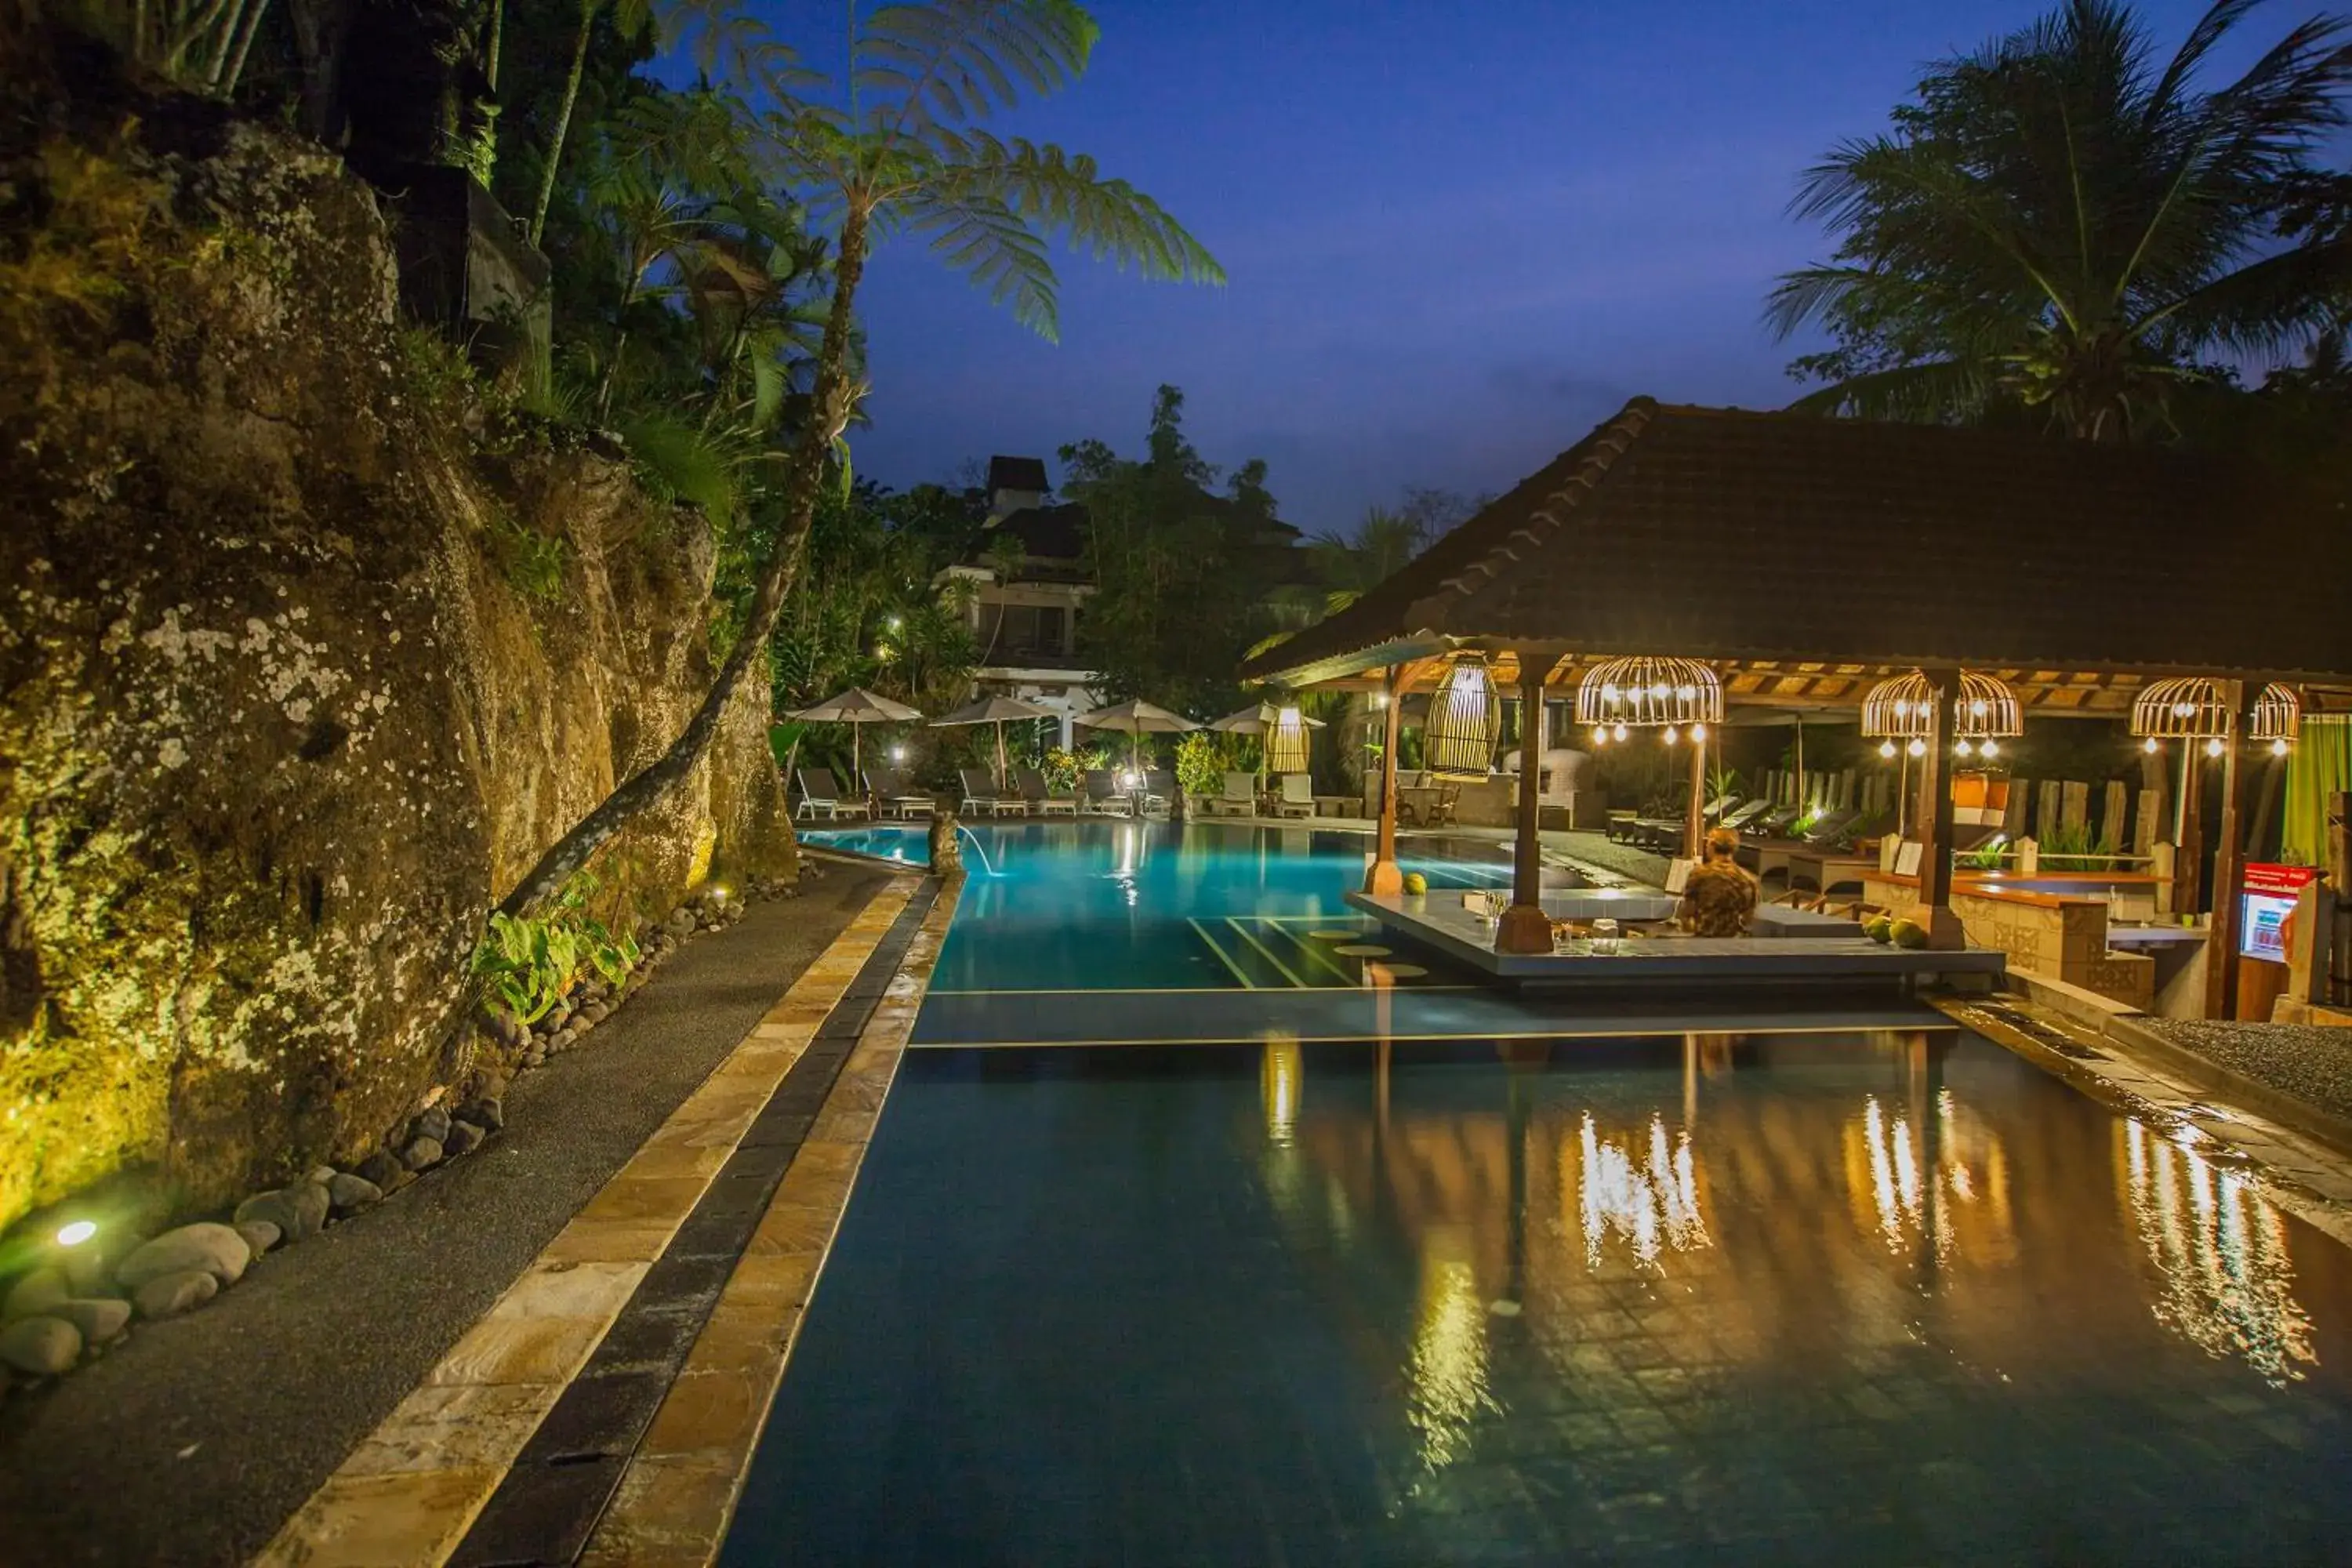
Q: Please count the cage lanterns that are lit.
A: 5